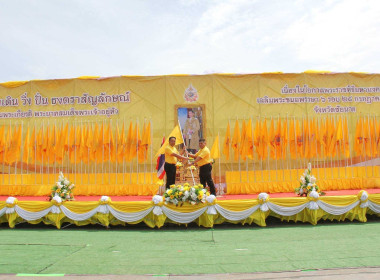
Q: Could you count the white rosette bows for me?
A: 8